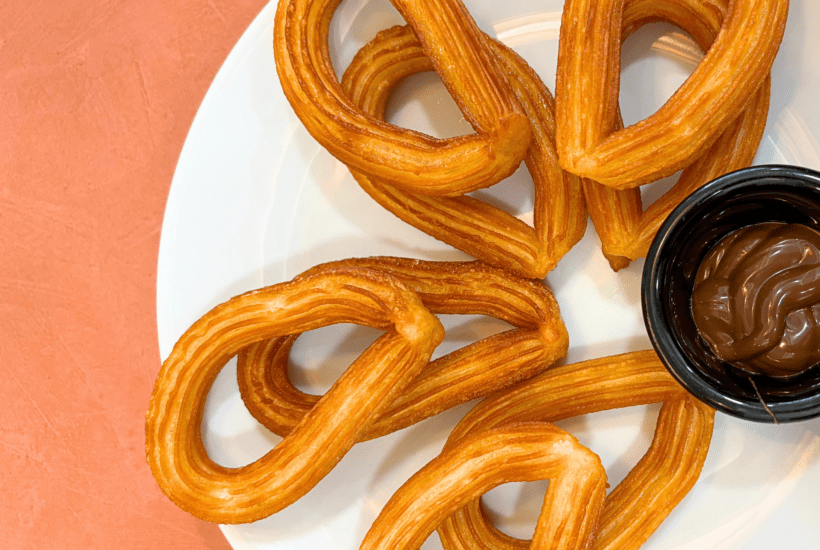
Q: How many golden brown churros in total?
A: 8